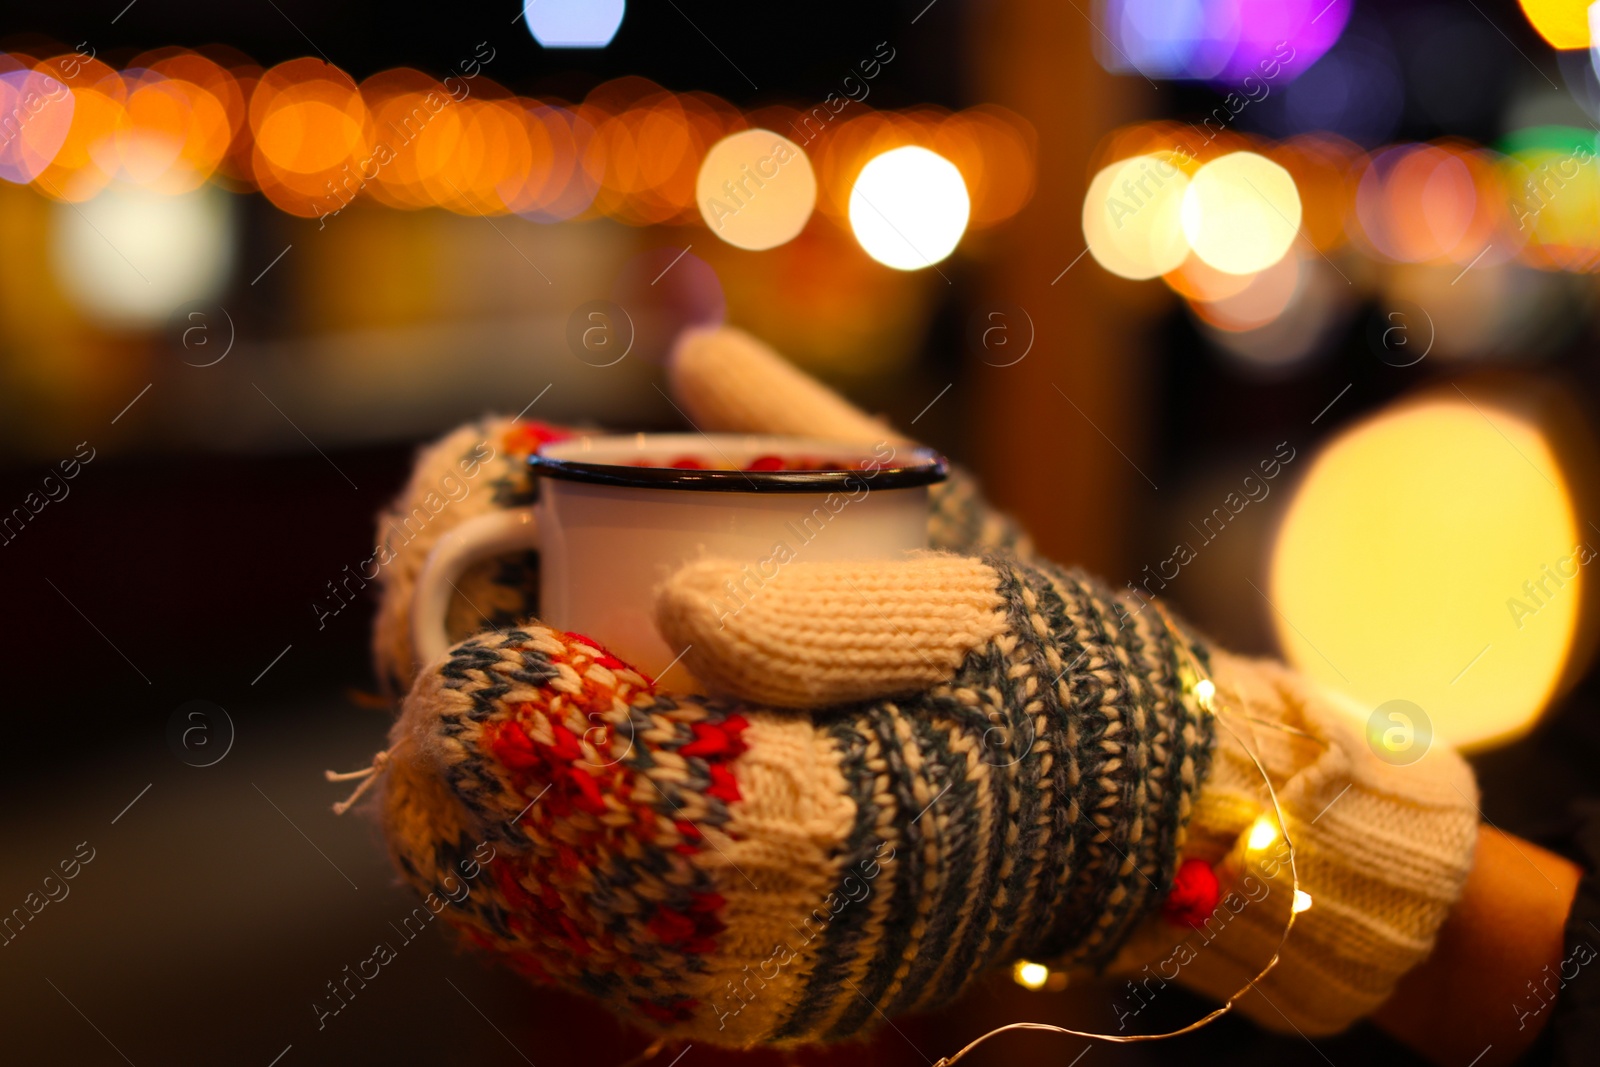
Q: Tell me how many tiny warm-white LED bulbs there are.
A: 4